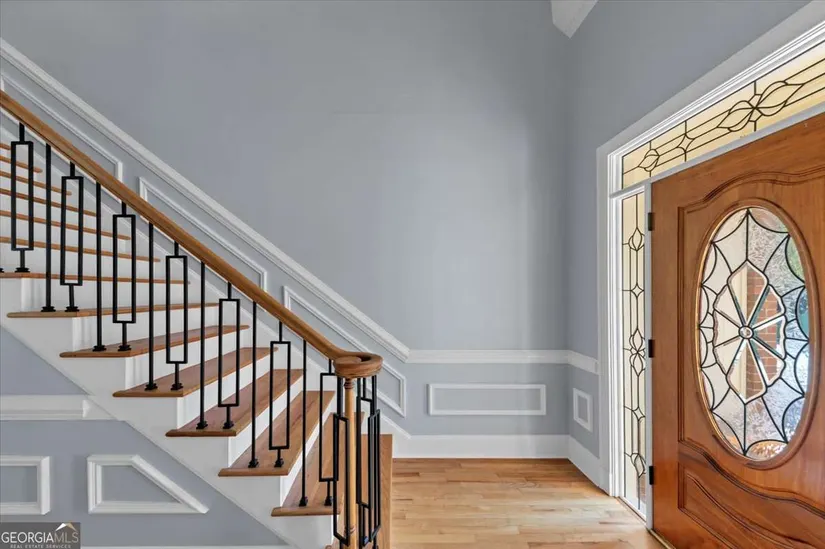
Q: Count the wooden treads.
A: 14